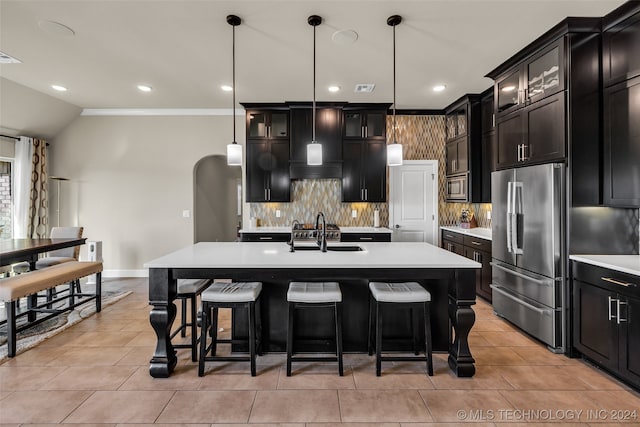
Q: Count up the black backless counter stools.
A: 4